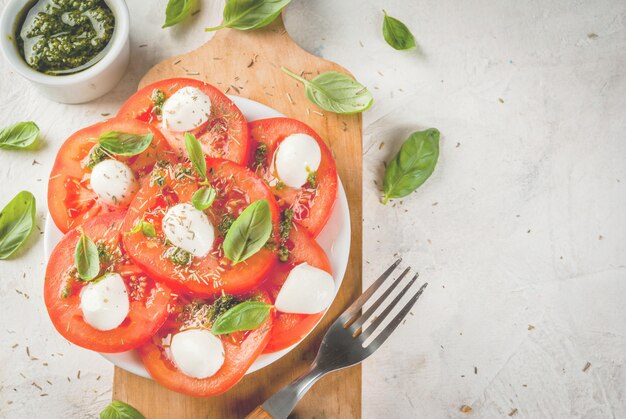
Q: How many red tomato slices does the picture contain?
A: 7